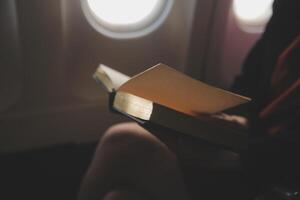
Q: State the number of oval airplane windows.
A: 2